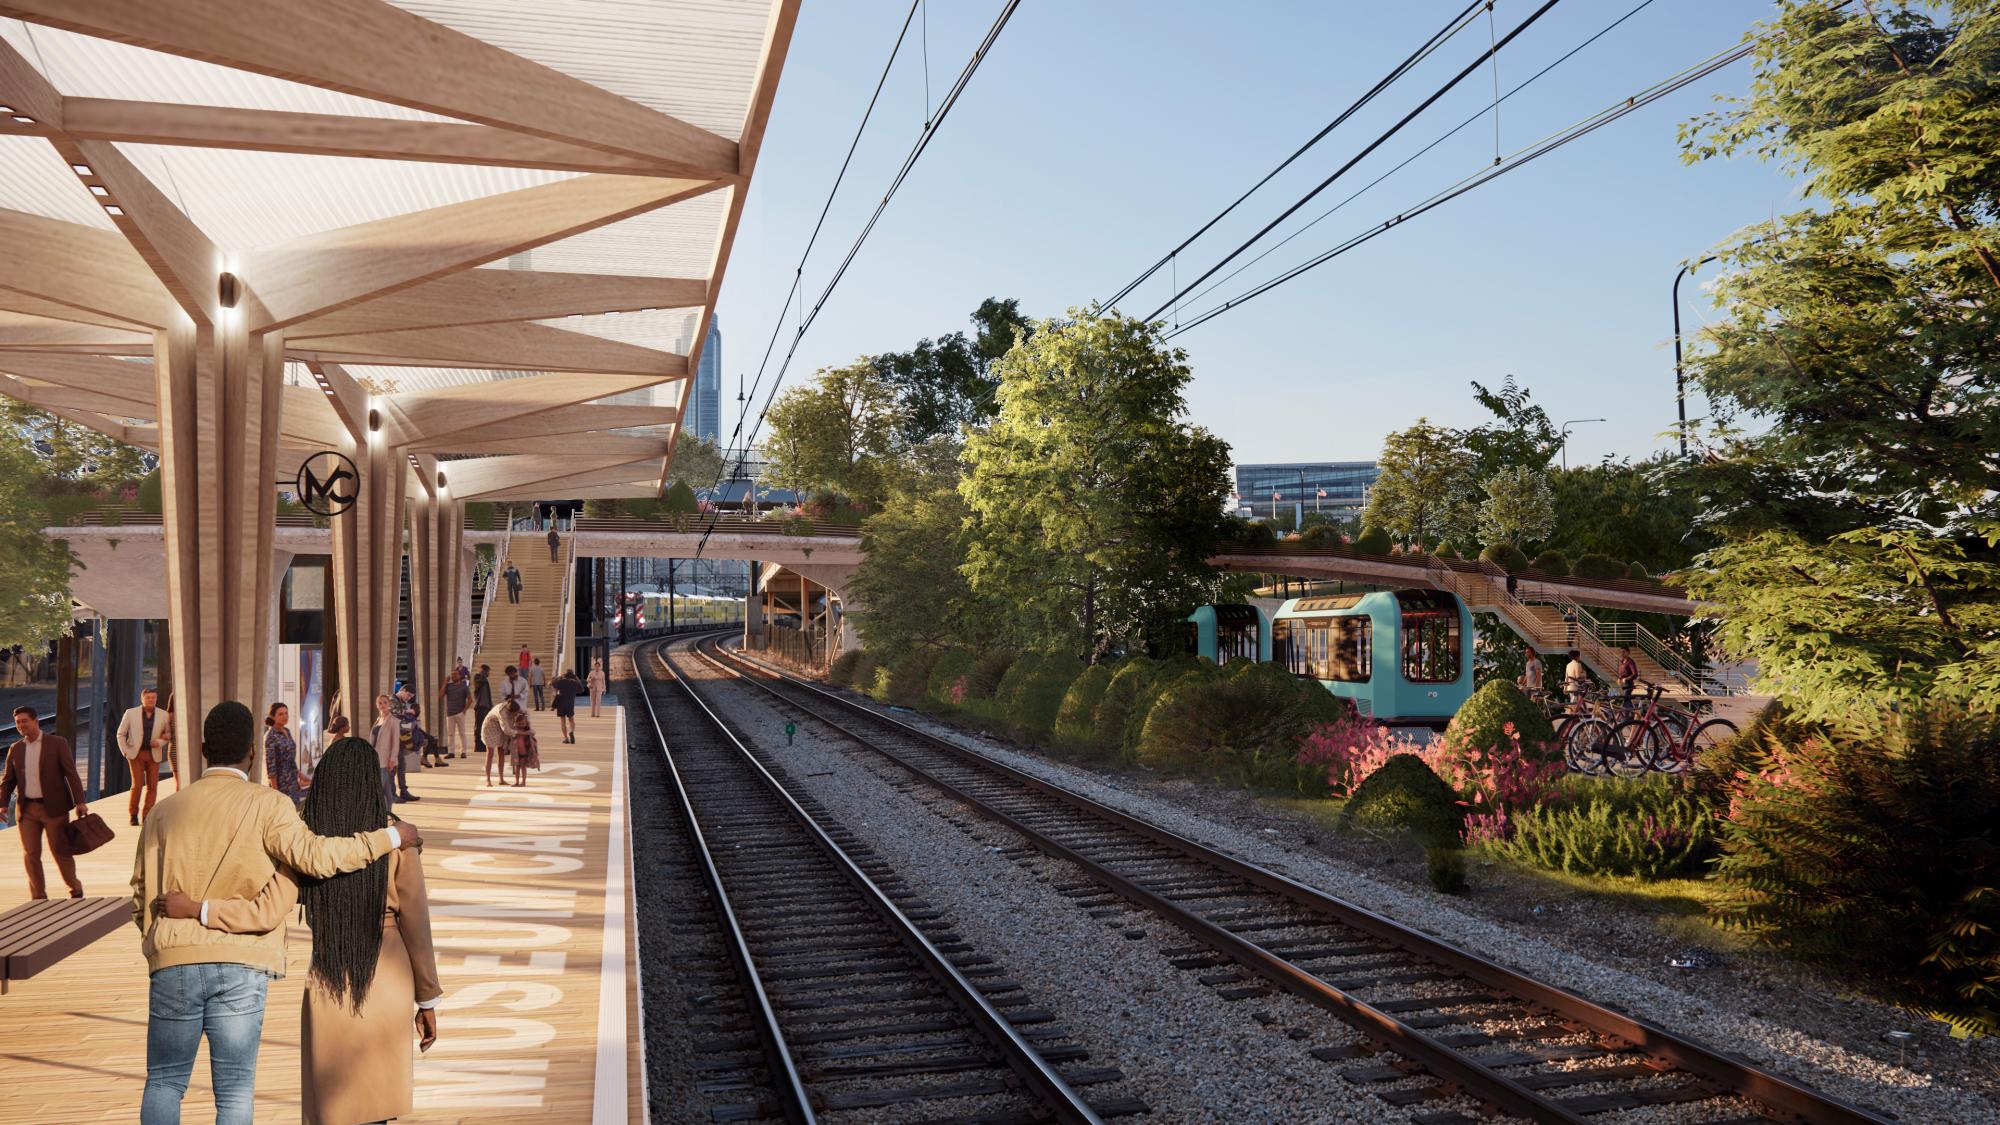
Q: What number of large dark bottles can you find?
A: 0